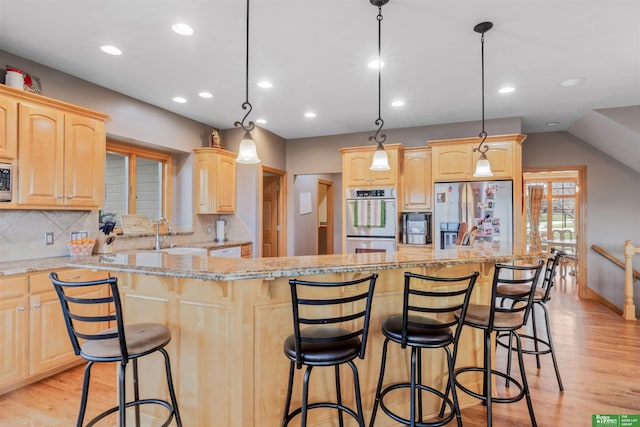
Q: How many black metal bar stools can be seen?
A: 5